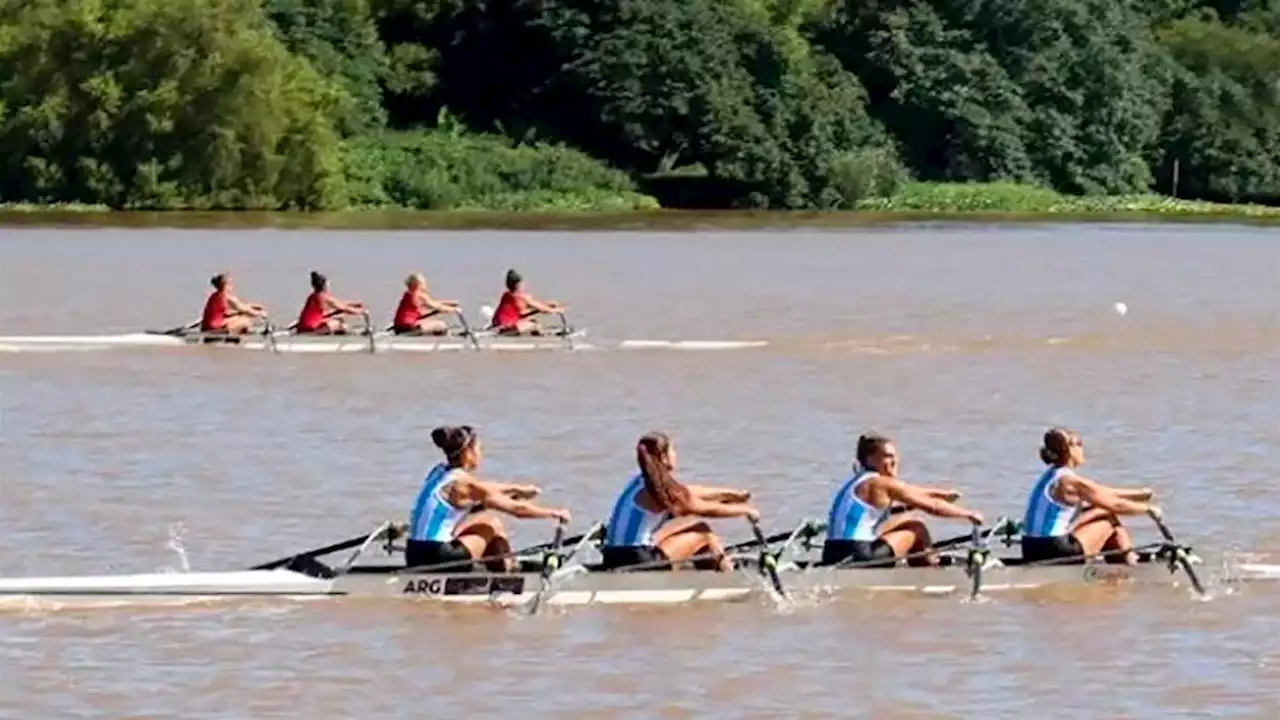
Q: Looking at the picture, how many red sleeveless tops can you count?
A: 4